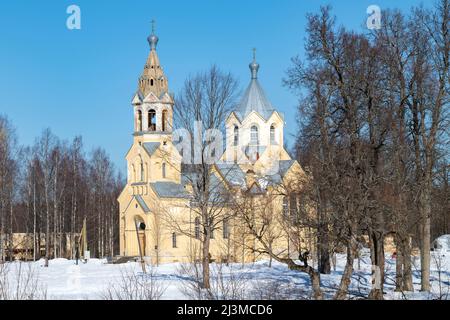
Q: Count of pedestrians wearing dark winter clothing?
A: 0